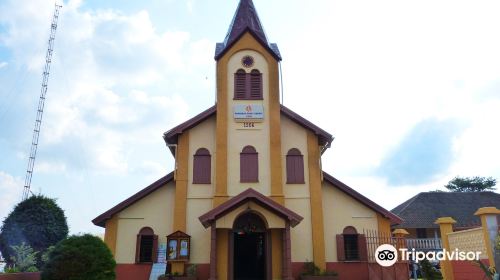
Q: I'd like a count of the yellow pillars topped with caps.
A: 3